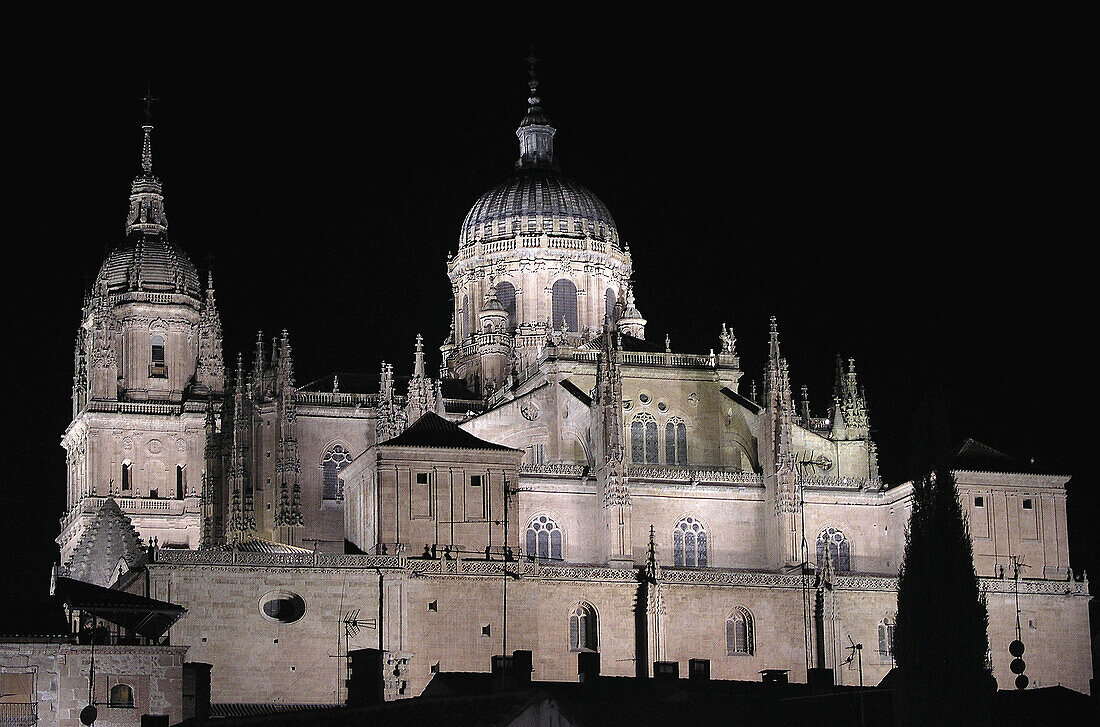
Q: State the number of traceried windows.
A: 9